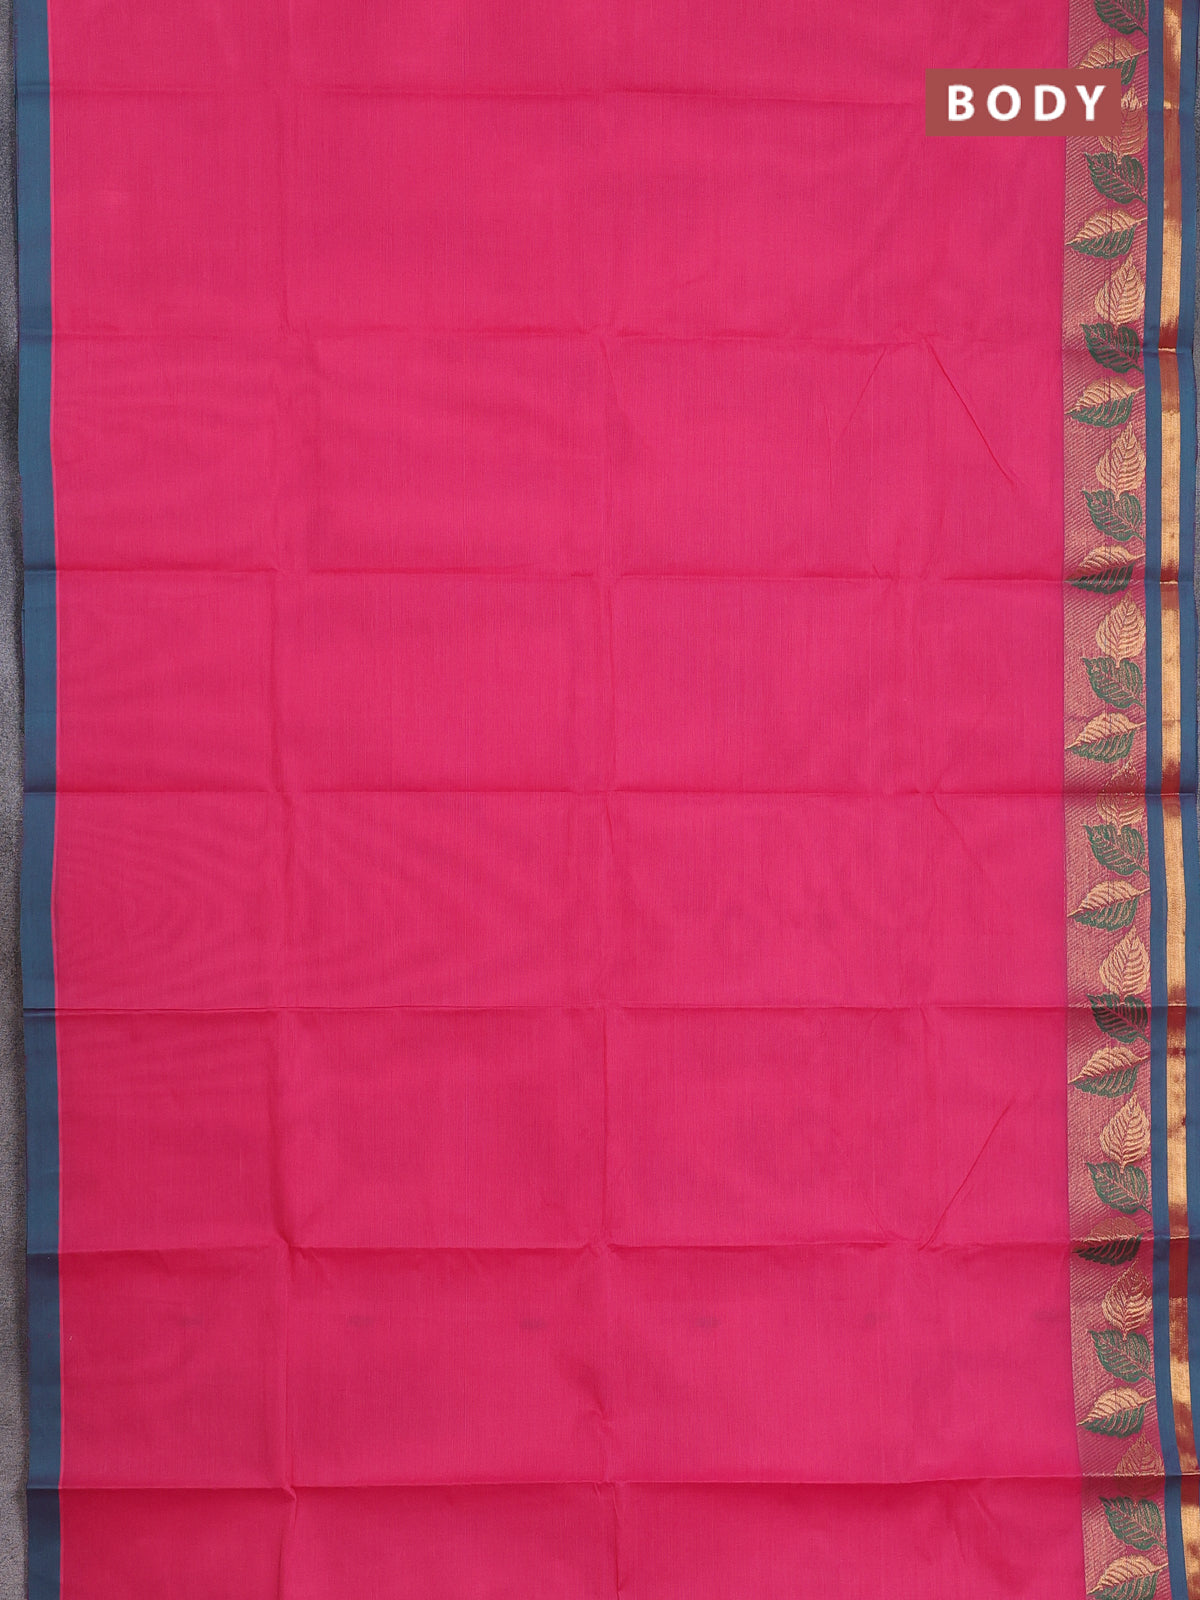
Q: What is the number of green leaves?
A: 10